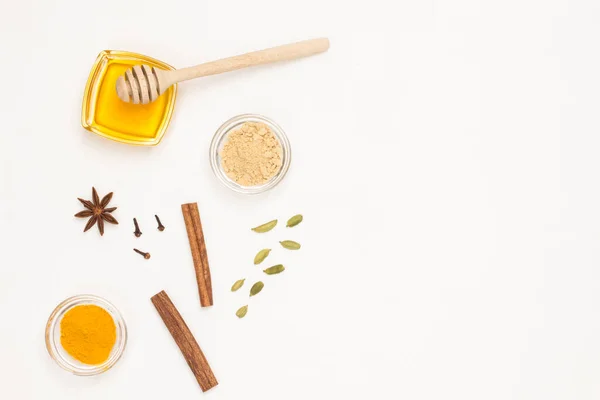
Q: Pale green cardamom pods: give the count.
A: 8